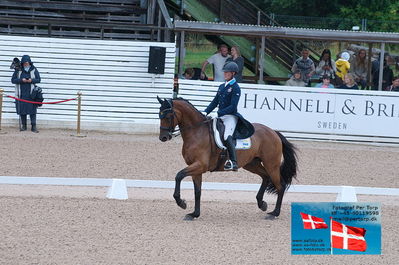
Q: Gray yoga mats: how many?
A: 0